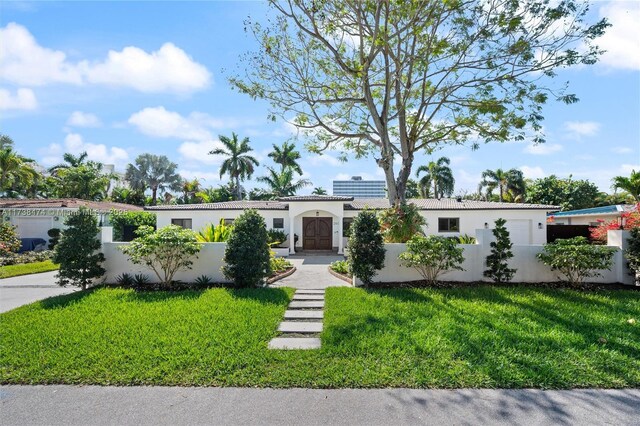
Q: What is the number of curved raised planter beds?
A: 2